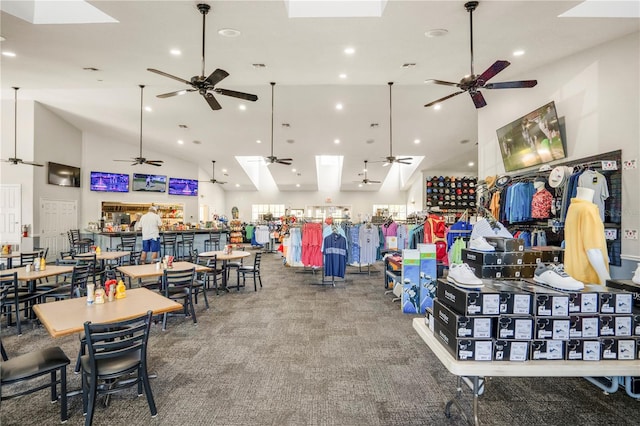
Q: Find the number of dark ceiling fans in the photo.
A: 8